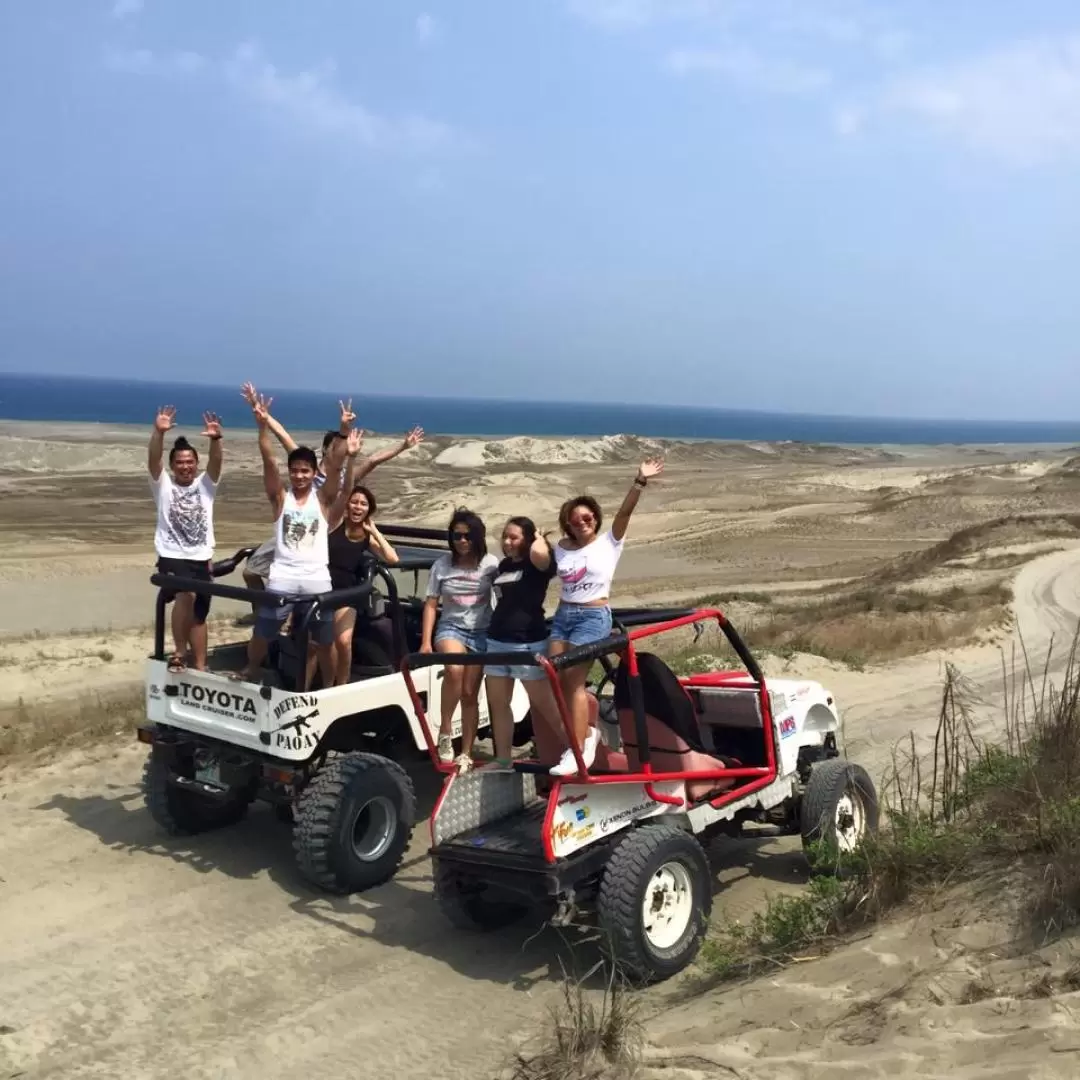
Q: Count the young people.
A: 7